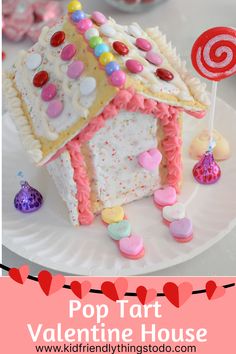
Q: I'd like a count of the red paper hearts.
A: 7